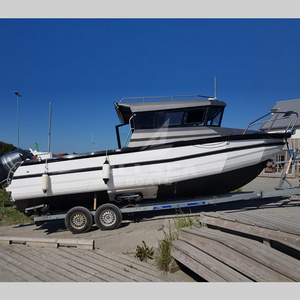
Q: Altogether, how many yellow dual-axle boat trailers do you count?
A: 0